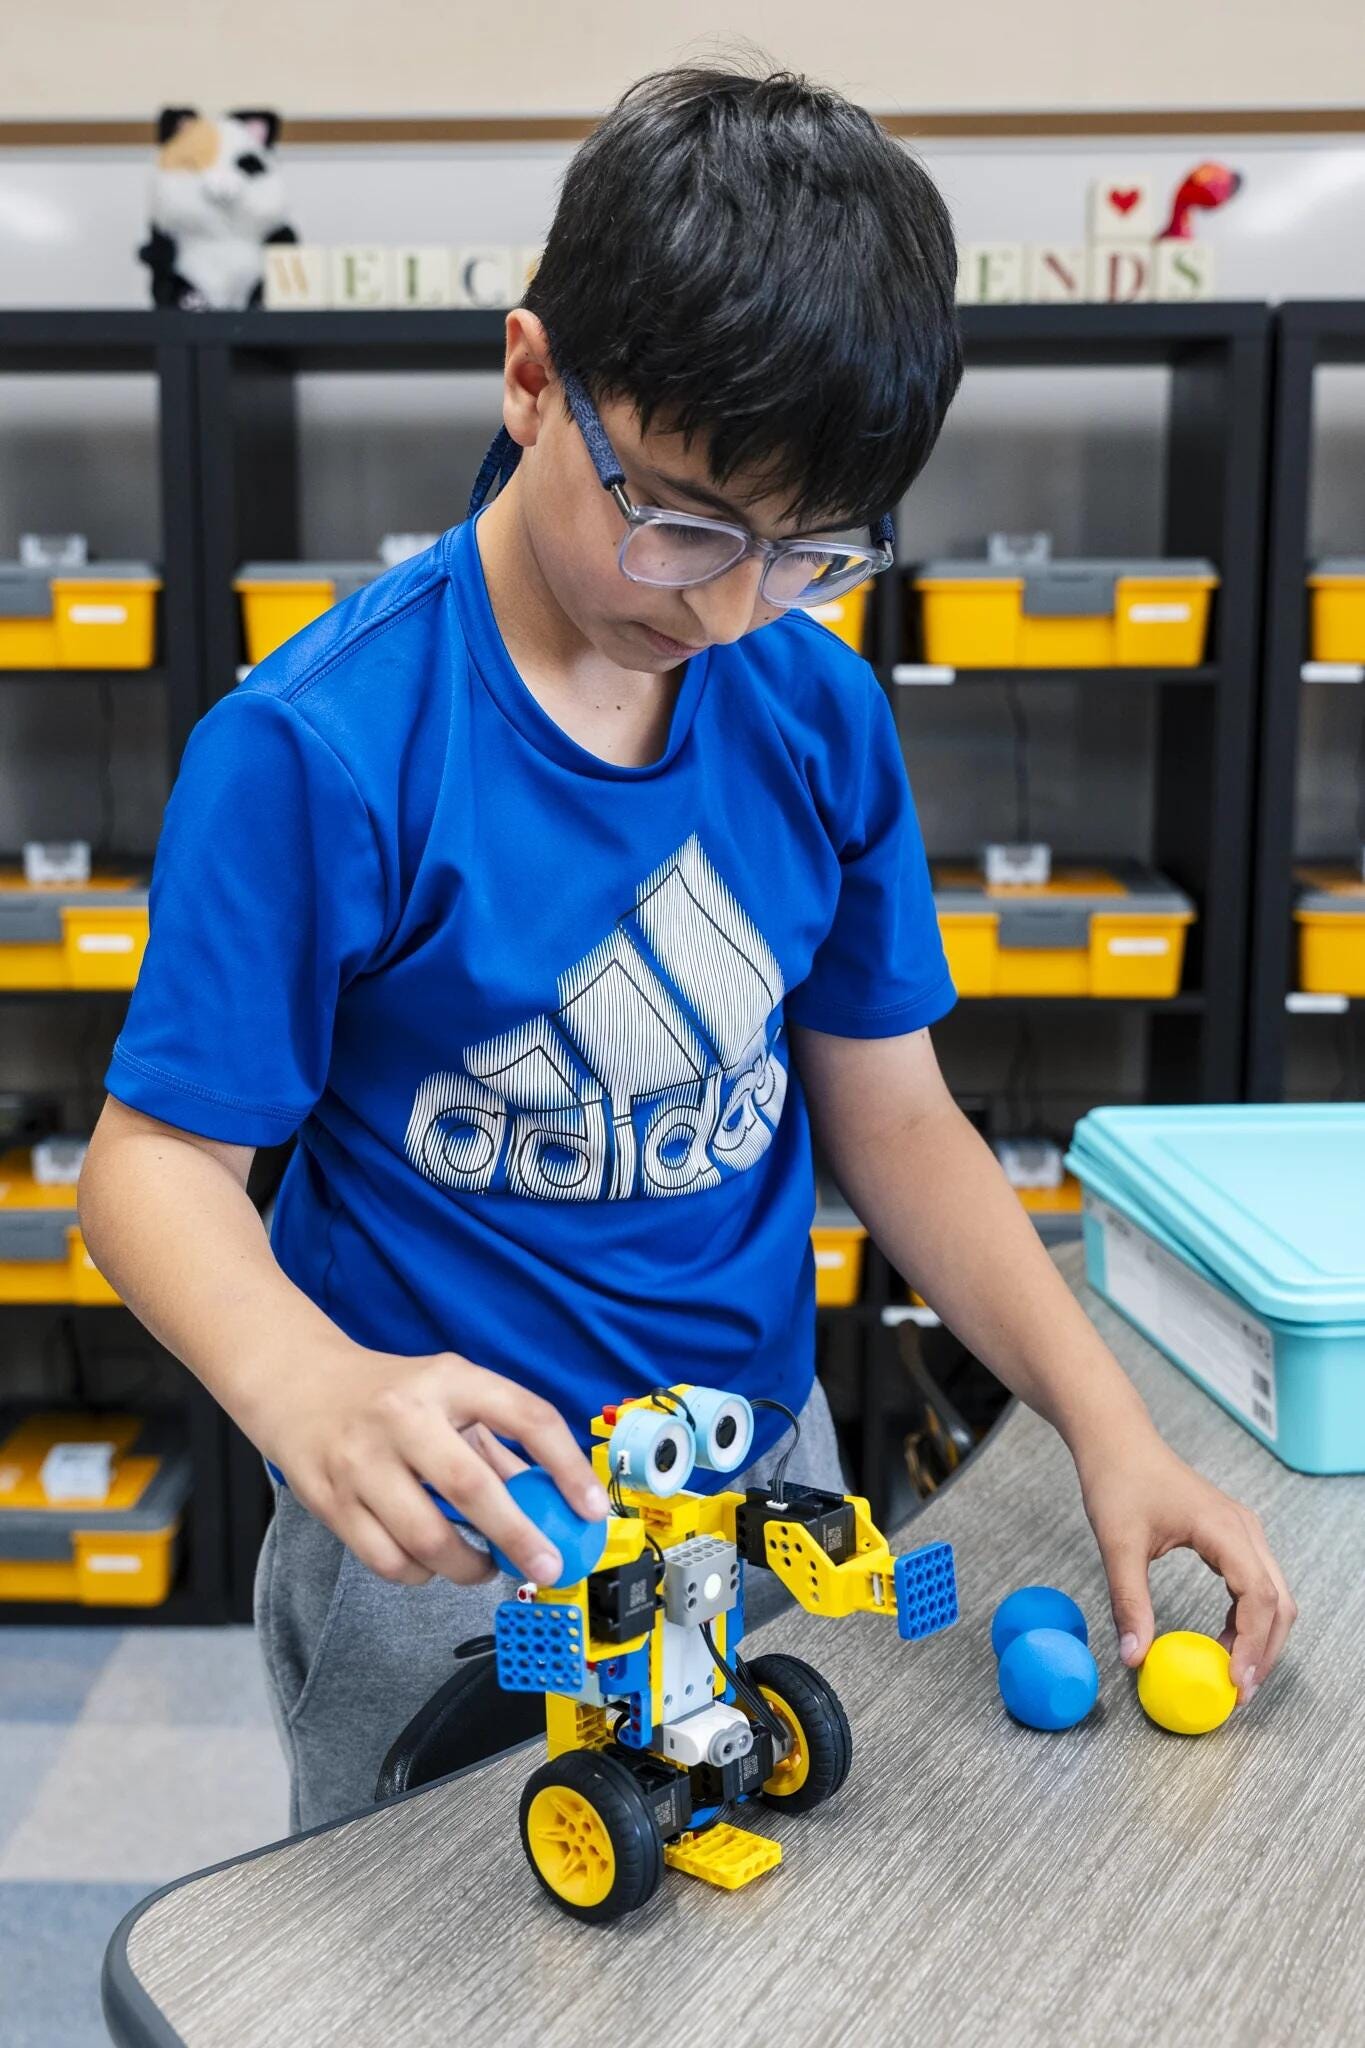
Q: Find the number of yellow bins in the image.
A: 12